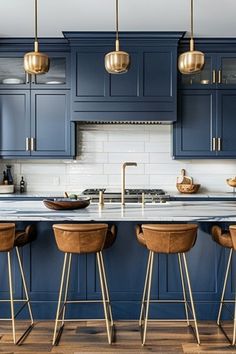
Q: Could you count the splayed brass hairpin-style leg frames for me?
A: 4